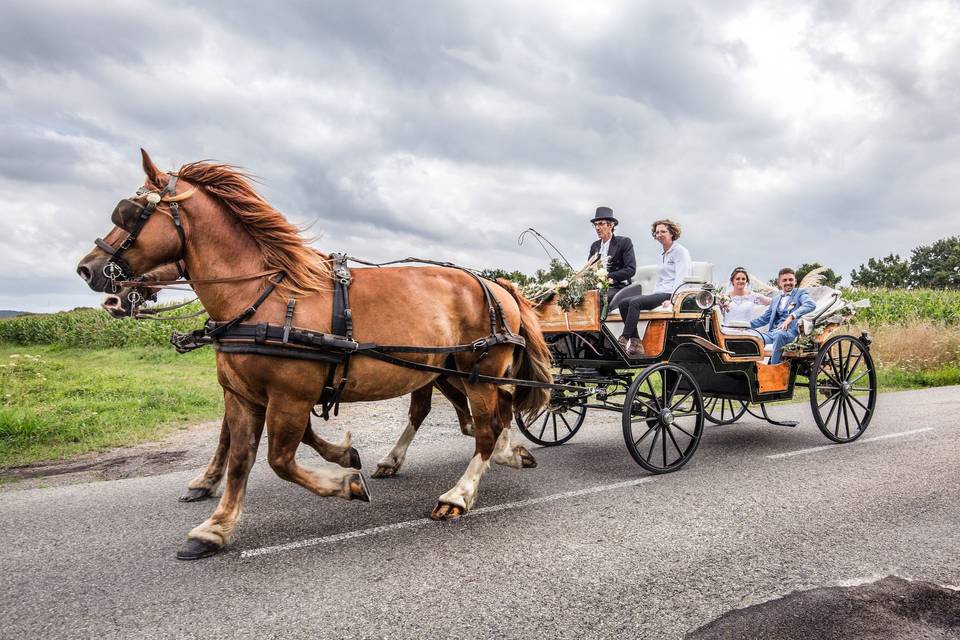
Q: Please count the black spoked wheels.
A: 4